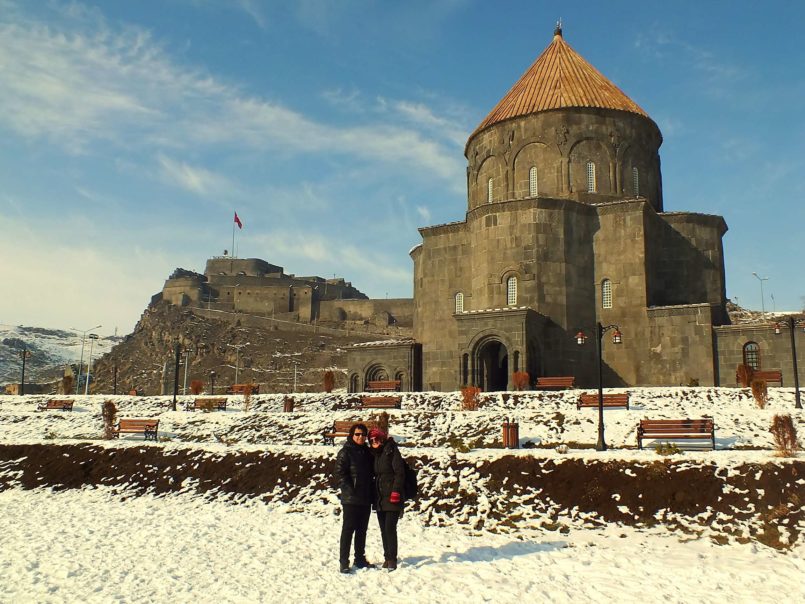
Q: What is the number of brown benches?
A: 11